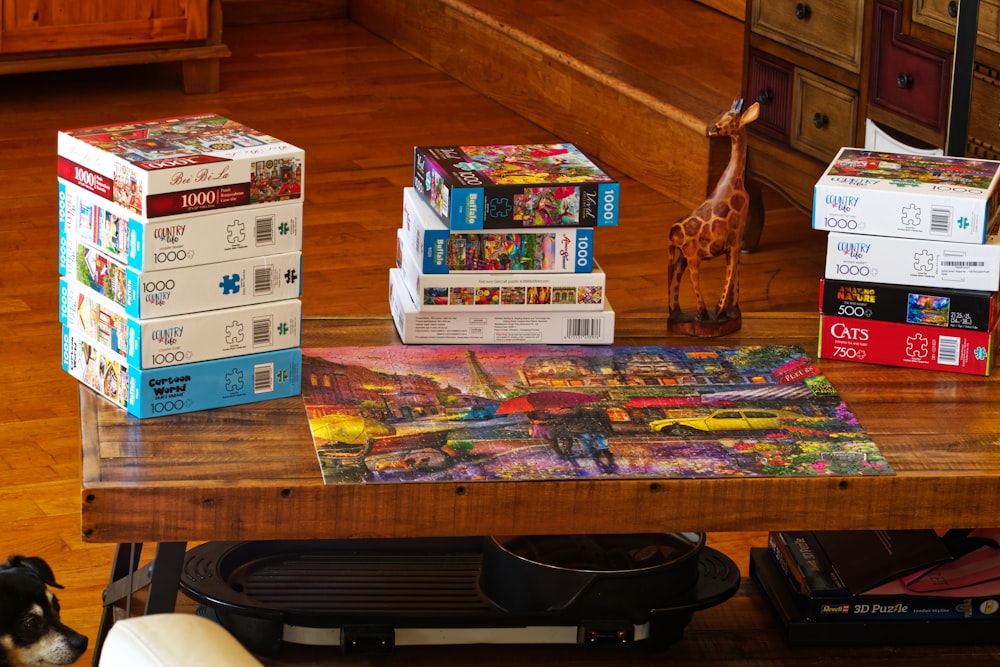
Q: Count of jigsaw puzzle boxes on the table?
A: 13